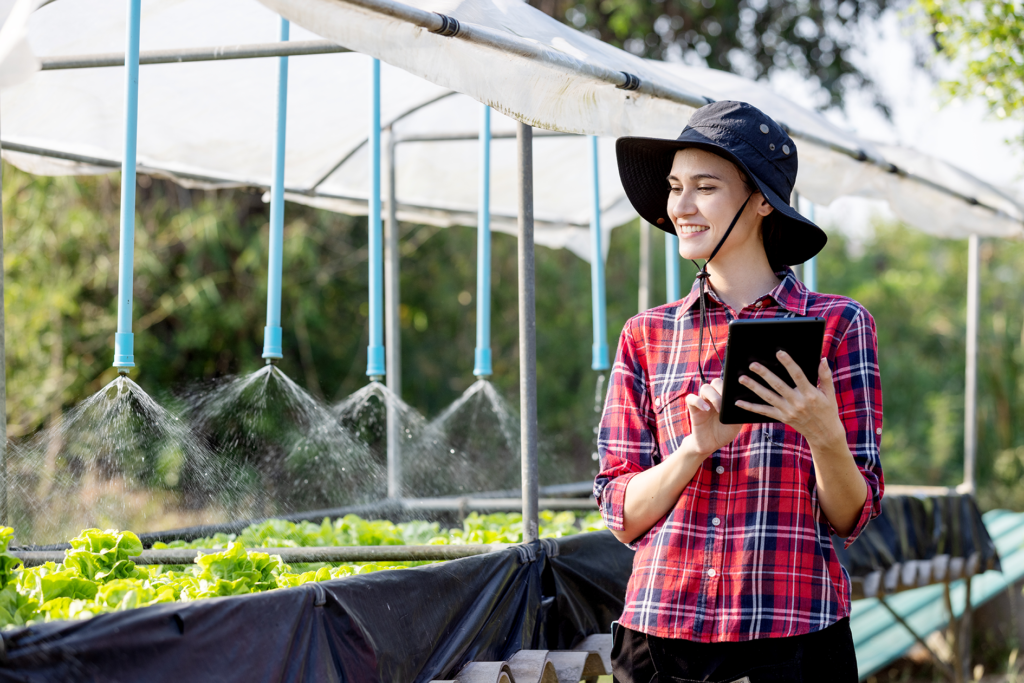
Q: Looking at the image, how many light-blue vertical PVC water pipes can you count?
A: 7